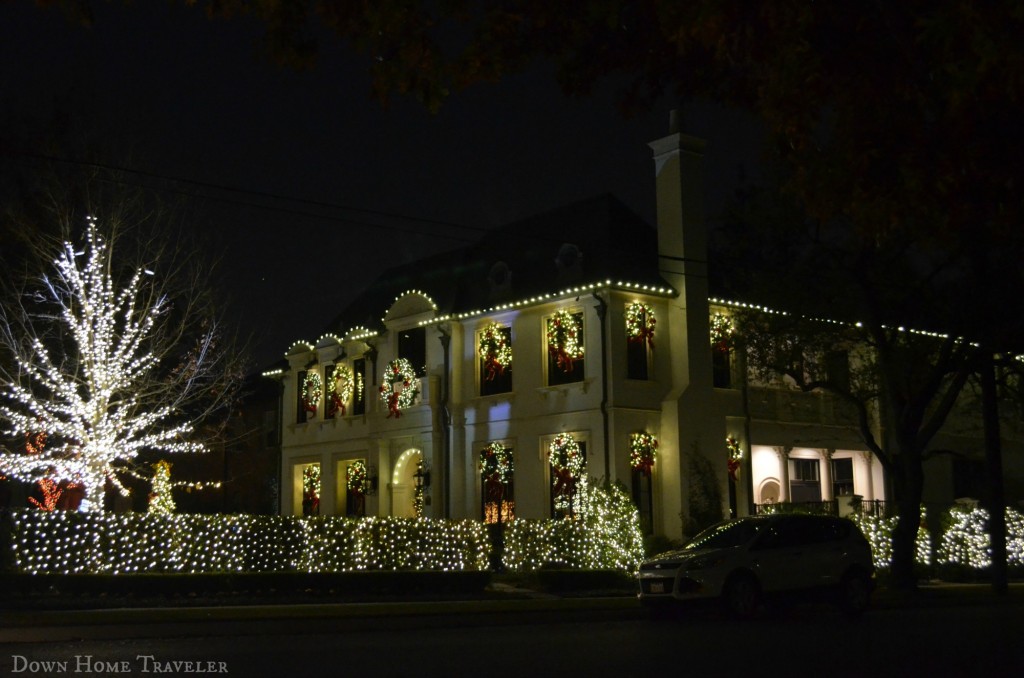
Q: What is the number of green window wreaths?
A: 13